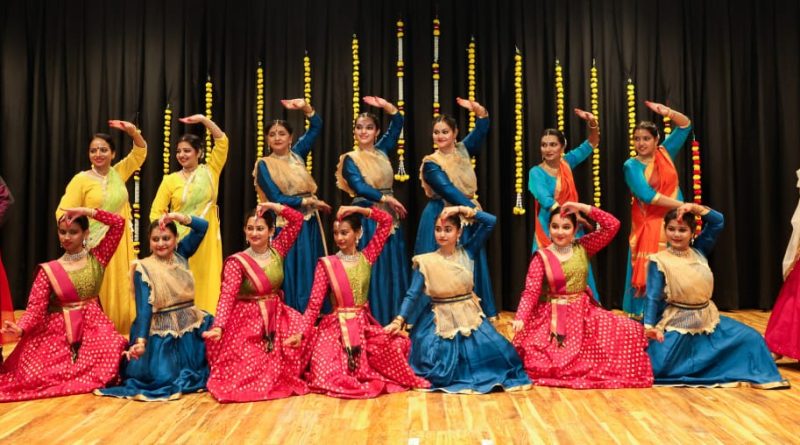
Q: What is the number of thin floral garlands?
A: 15